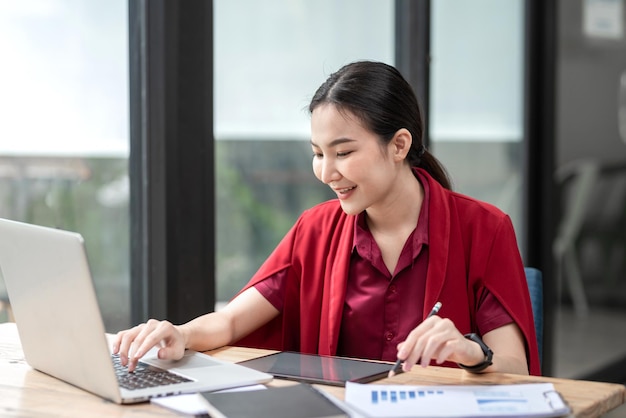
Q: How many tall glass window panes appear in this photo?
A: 3